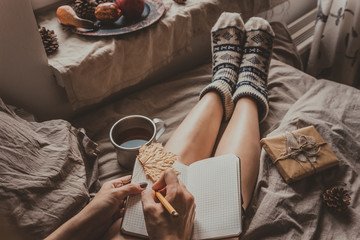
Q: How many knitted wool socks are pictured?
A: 2